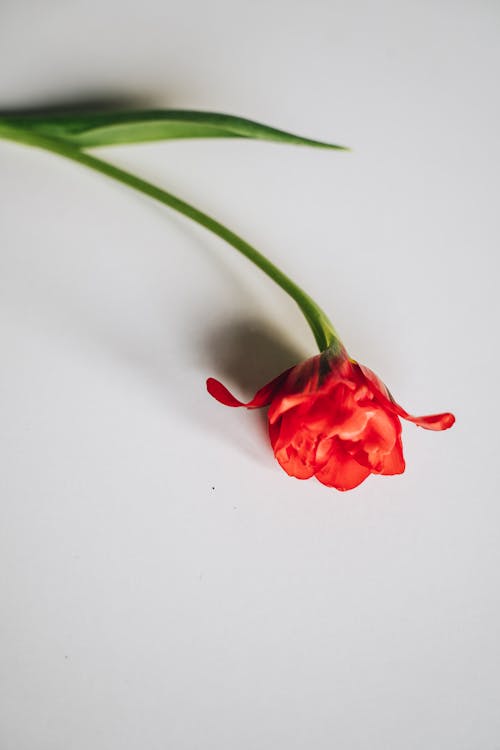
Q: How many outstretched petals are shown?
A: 2